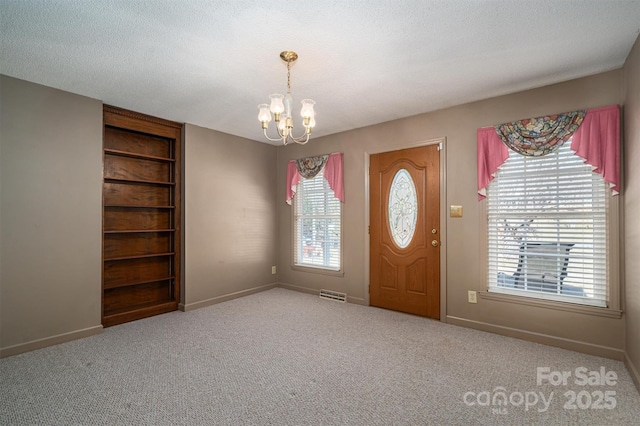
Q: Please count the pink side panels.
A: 4